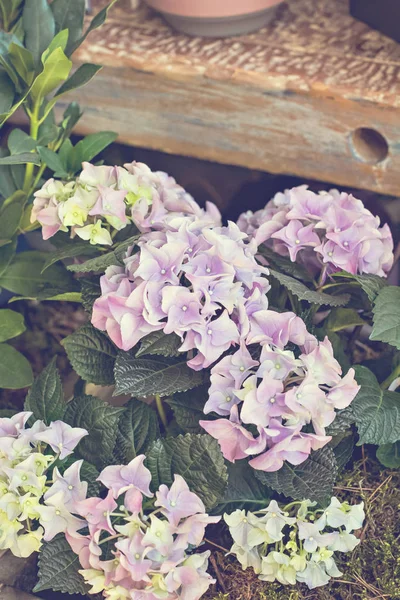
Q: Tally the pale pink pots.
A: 1